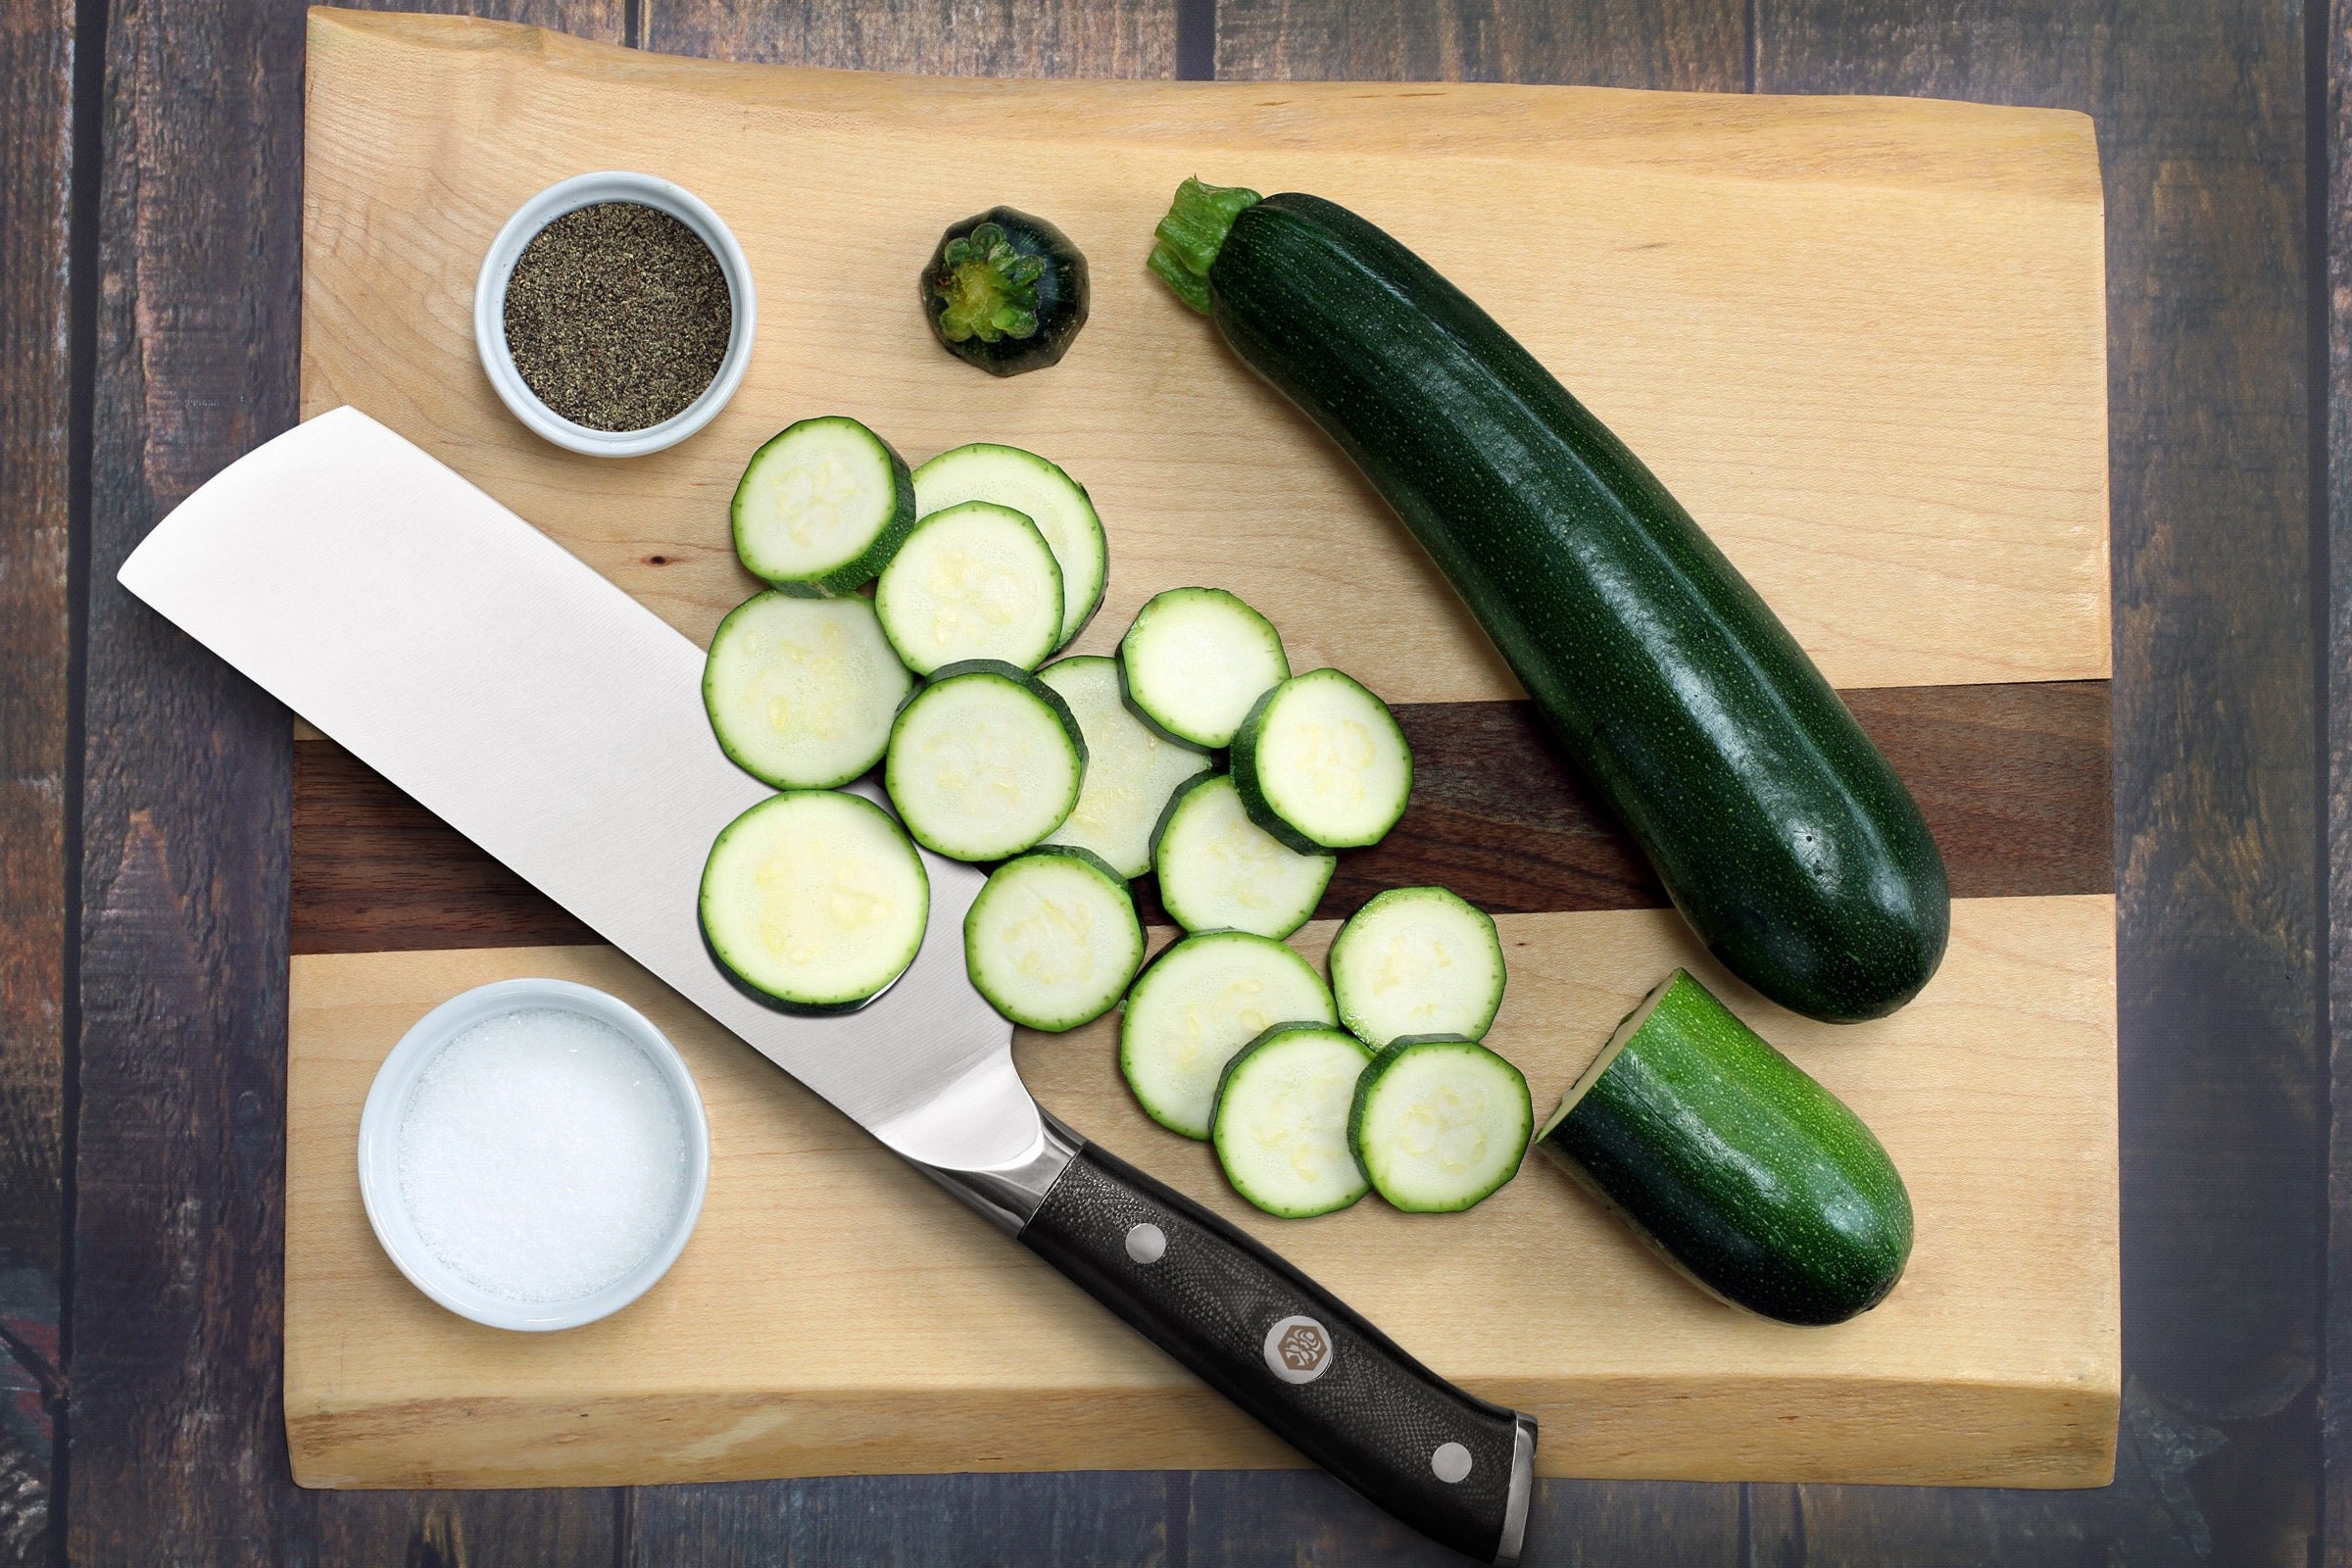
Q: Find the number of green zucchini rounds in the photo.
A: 15